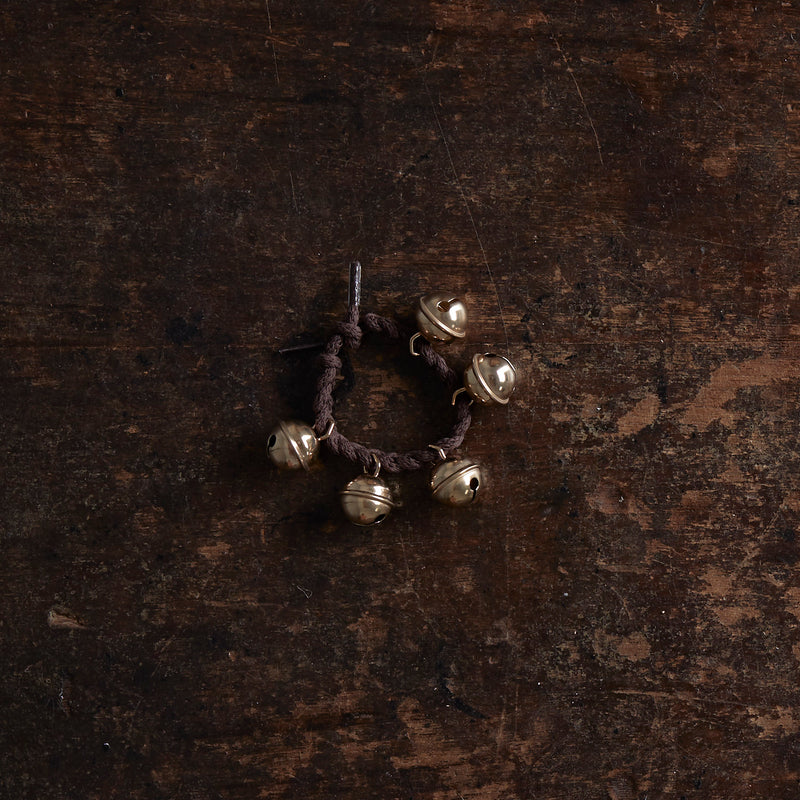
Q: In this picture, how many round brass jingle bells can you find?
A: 5